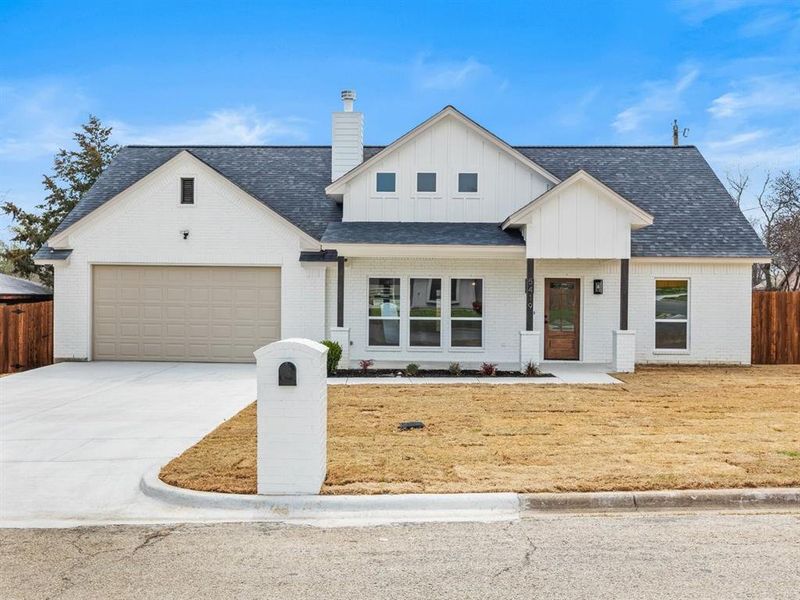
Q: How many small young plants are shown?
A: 5